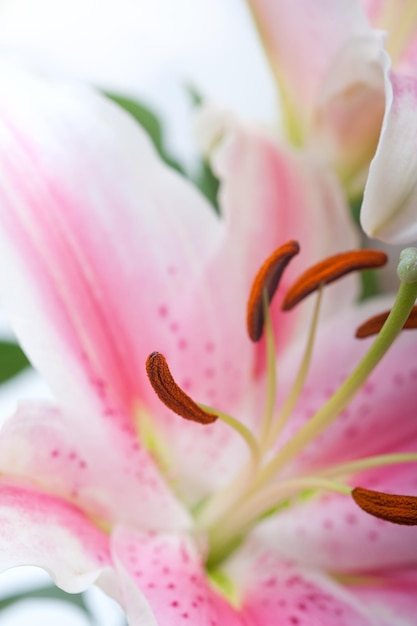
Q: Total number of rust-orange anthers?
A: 5